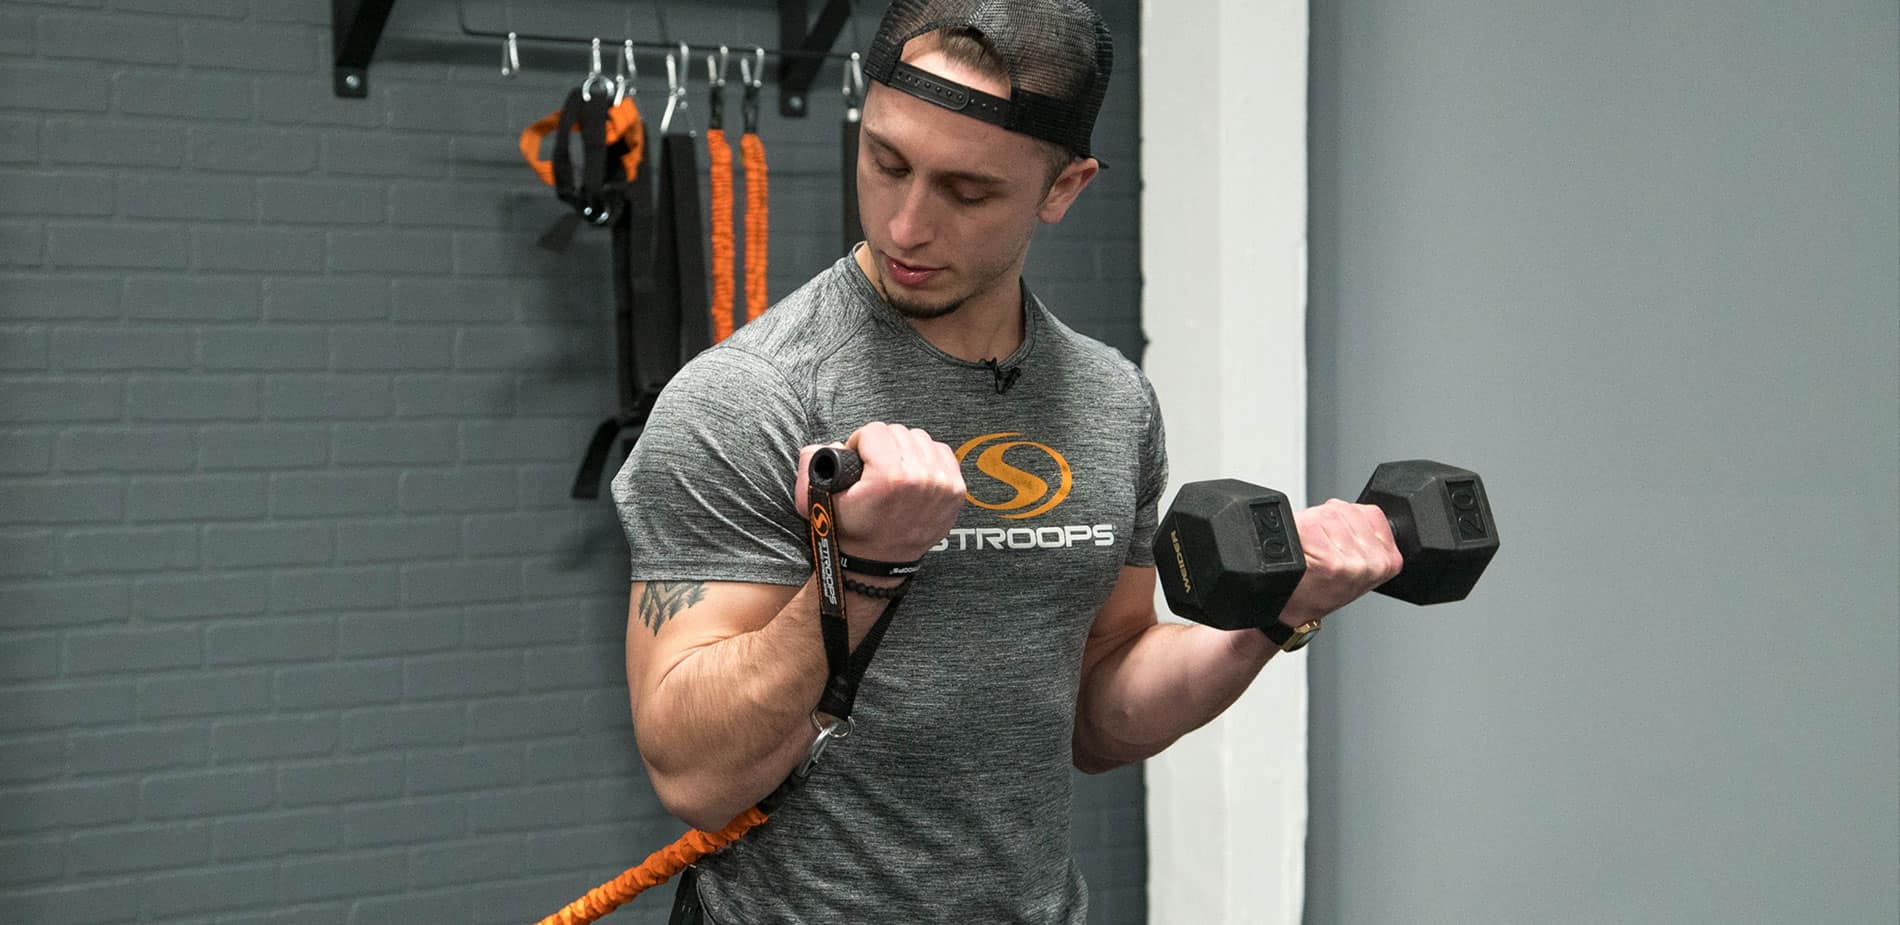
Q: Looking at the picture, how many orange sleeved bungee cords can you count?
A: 3